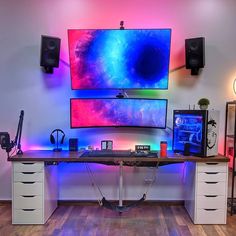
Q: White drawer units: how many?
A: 2